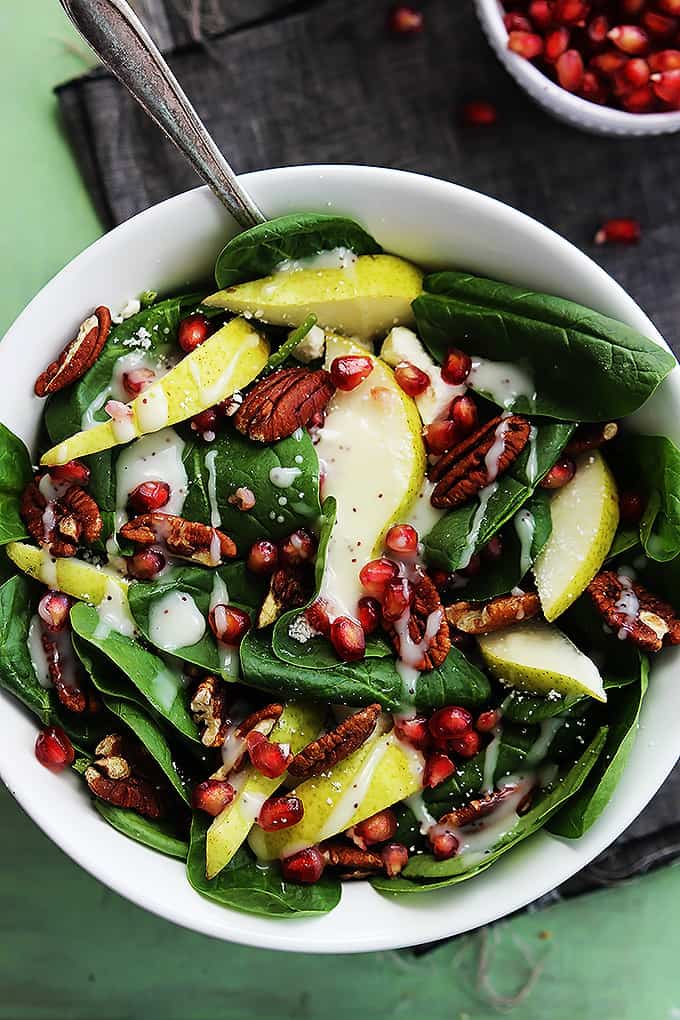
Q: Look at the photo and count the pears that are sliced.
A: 8